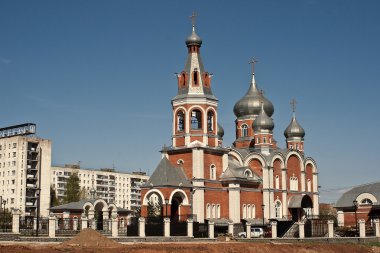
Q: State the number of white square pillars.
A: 15